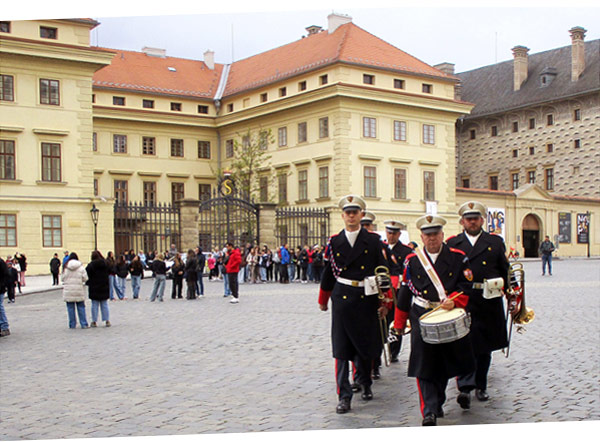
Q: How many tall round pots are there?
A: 0